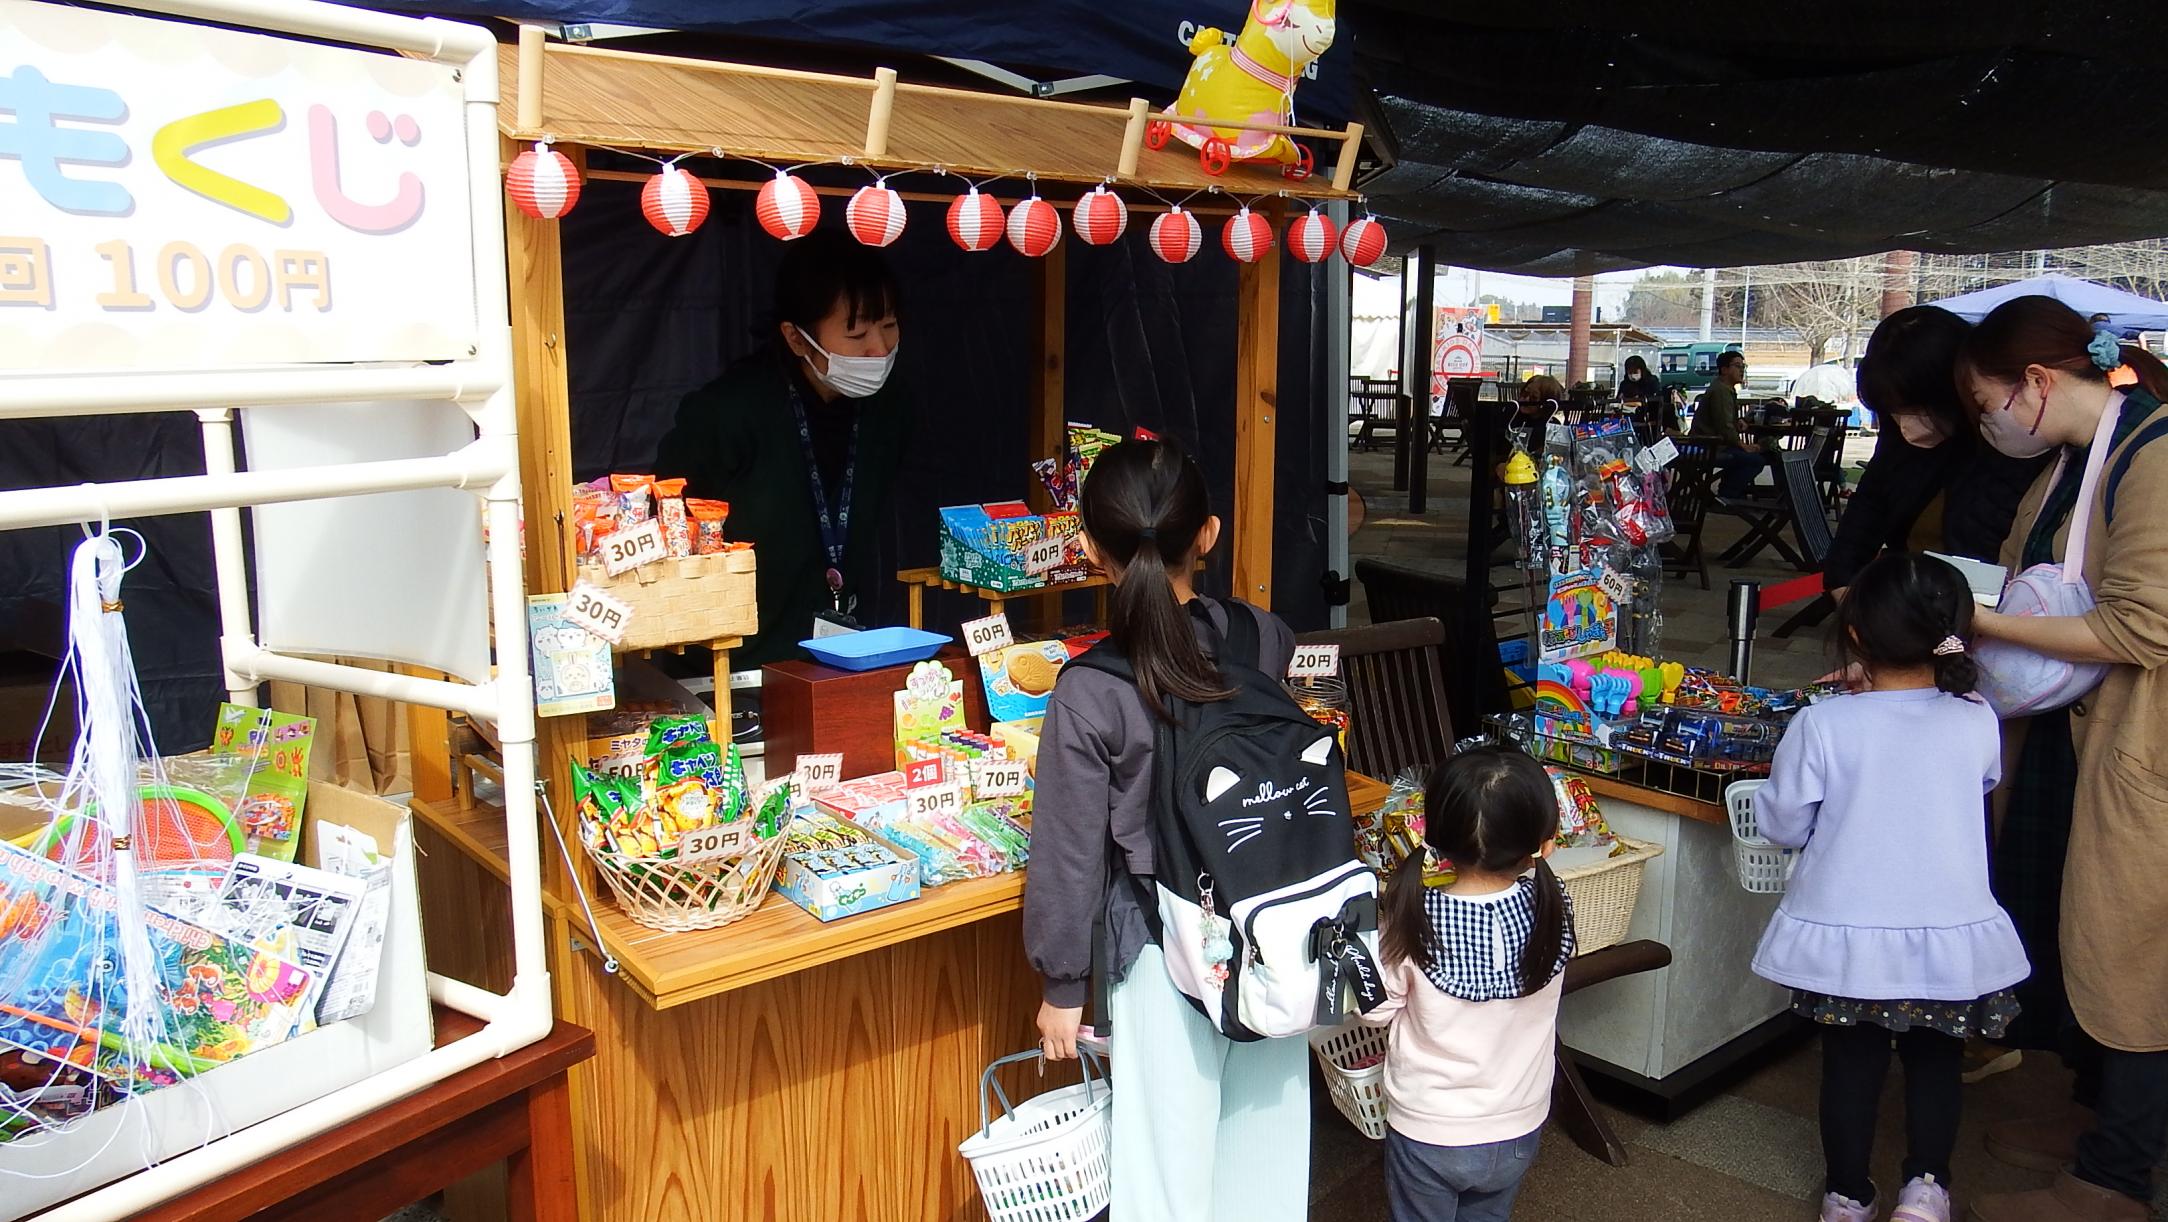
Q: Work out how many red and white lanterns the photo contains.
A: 11